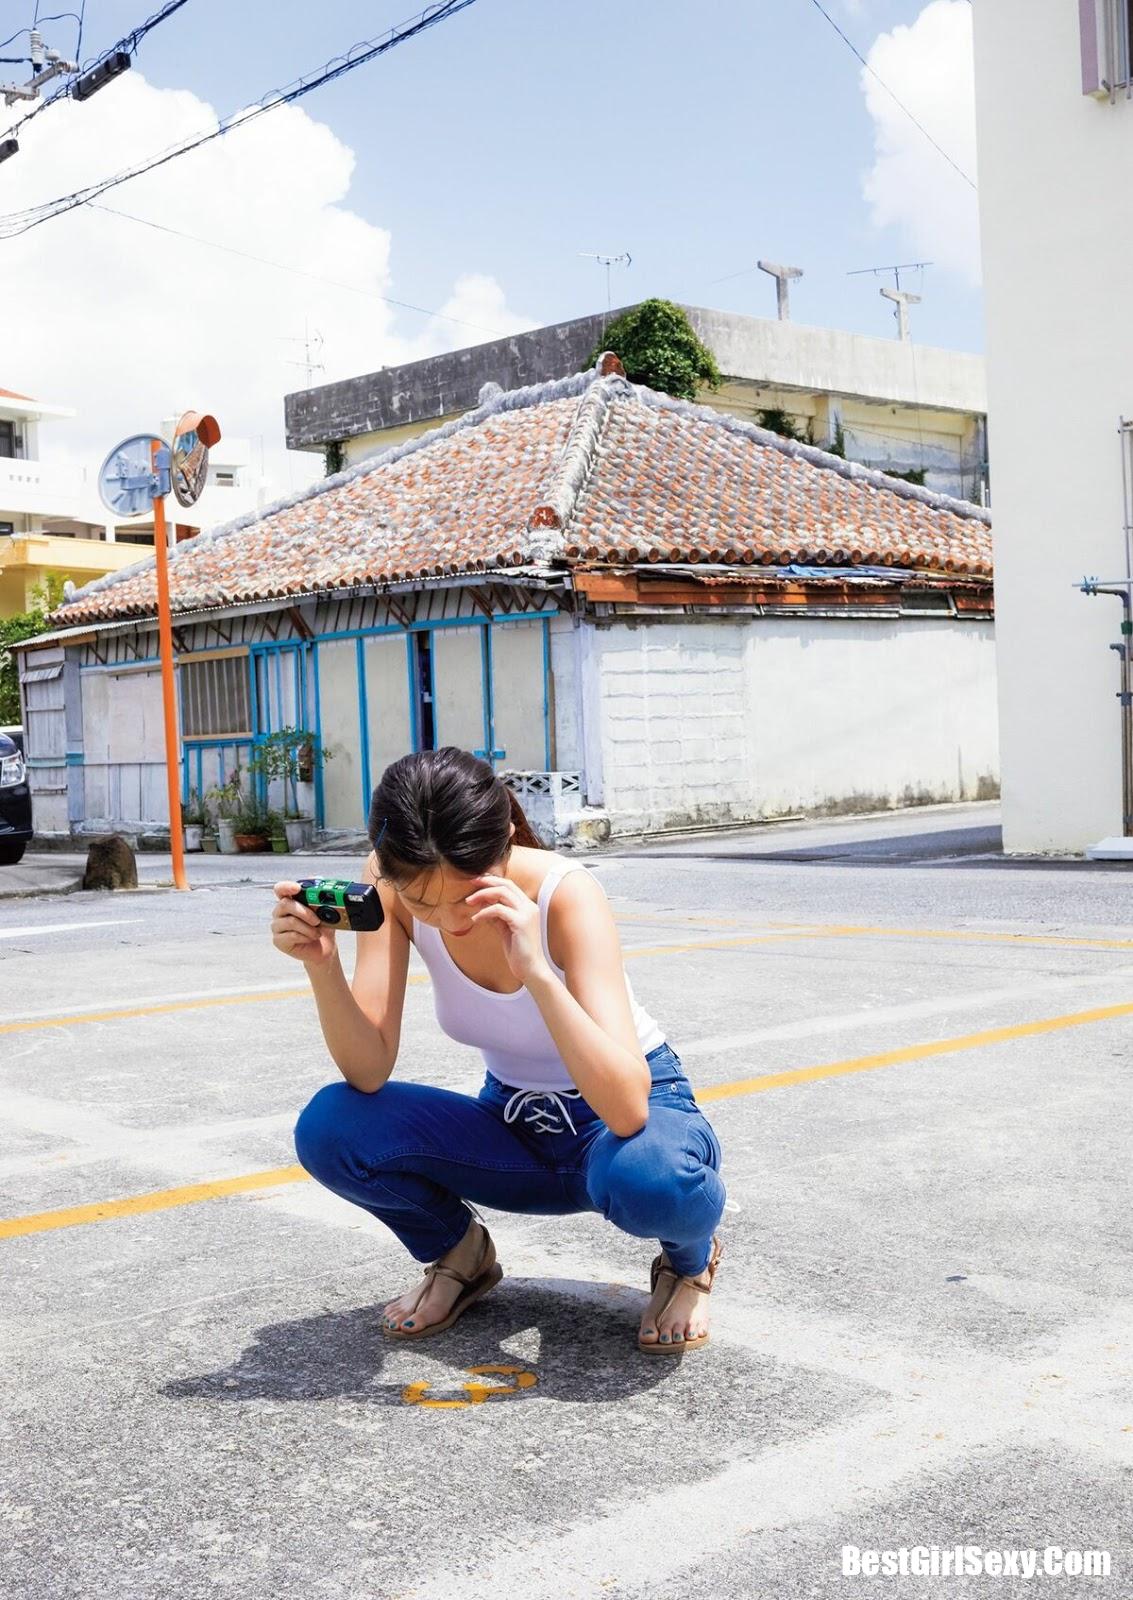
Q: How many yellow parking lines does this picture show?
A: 3